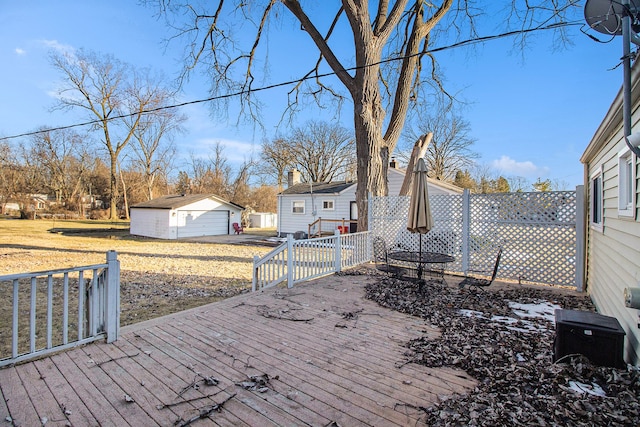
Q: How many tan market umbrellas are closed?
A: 1